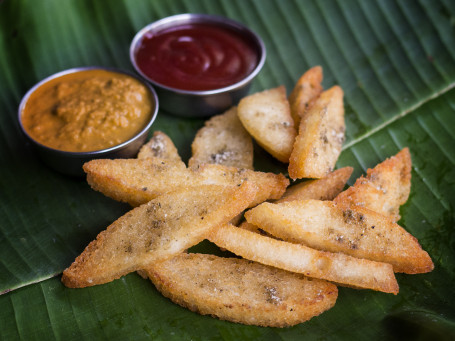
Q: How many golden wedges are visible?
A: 12